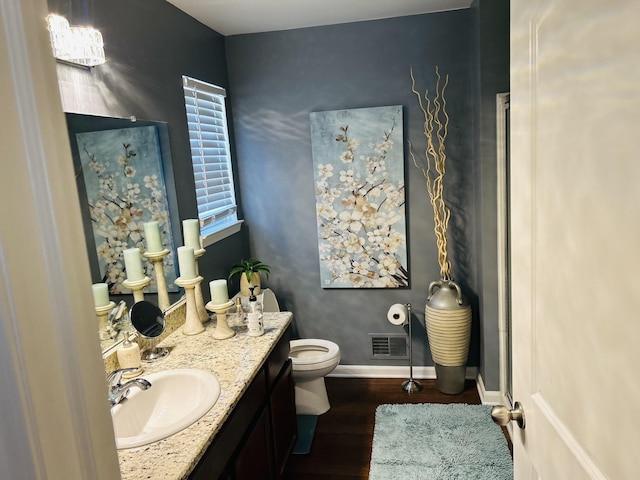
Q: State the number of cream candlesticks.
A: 3